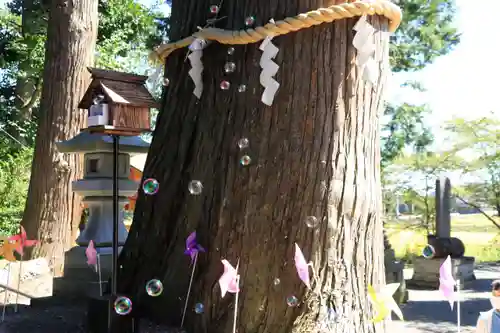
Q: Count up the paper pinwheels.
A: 8